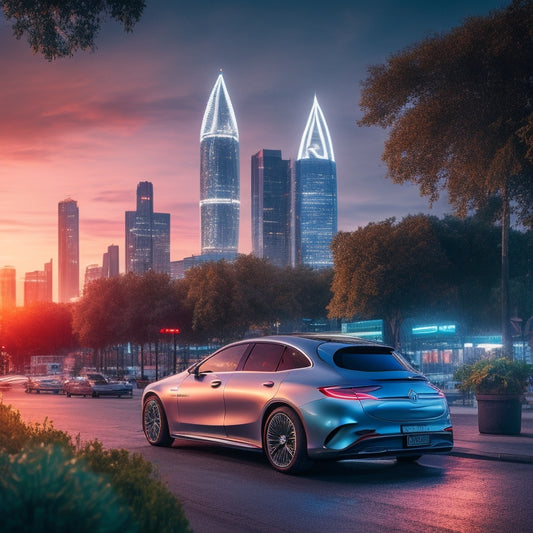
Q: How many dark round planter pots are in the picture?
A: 1